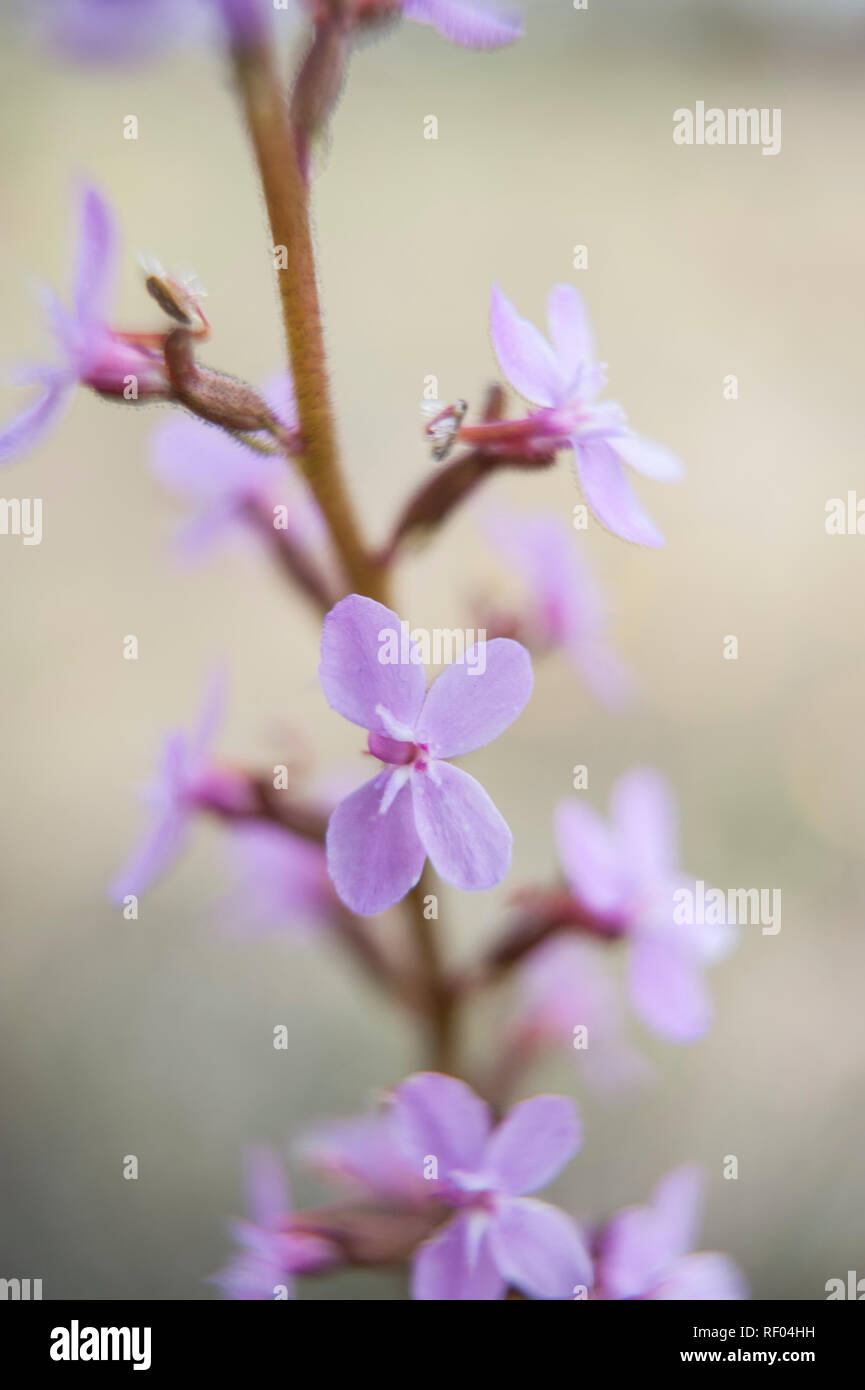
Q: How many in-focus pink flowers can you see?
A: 1